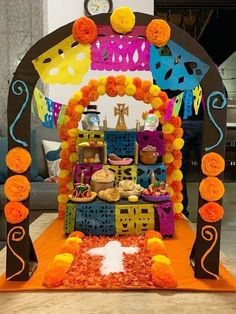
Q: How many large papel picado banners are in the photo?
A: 3